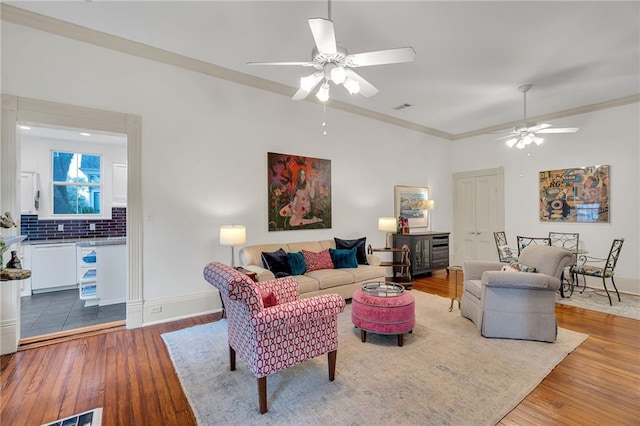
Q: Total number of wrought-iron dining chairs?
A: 4